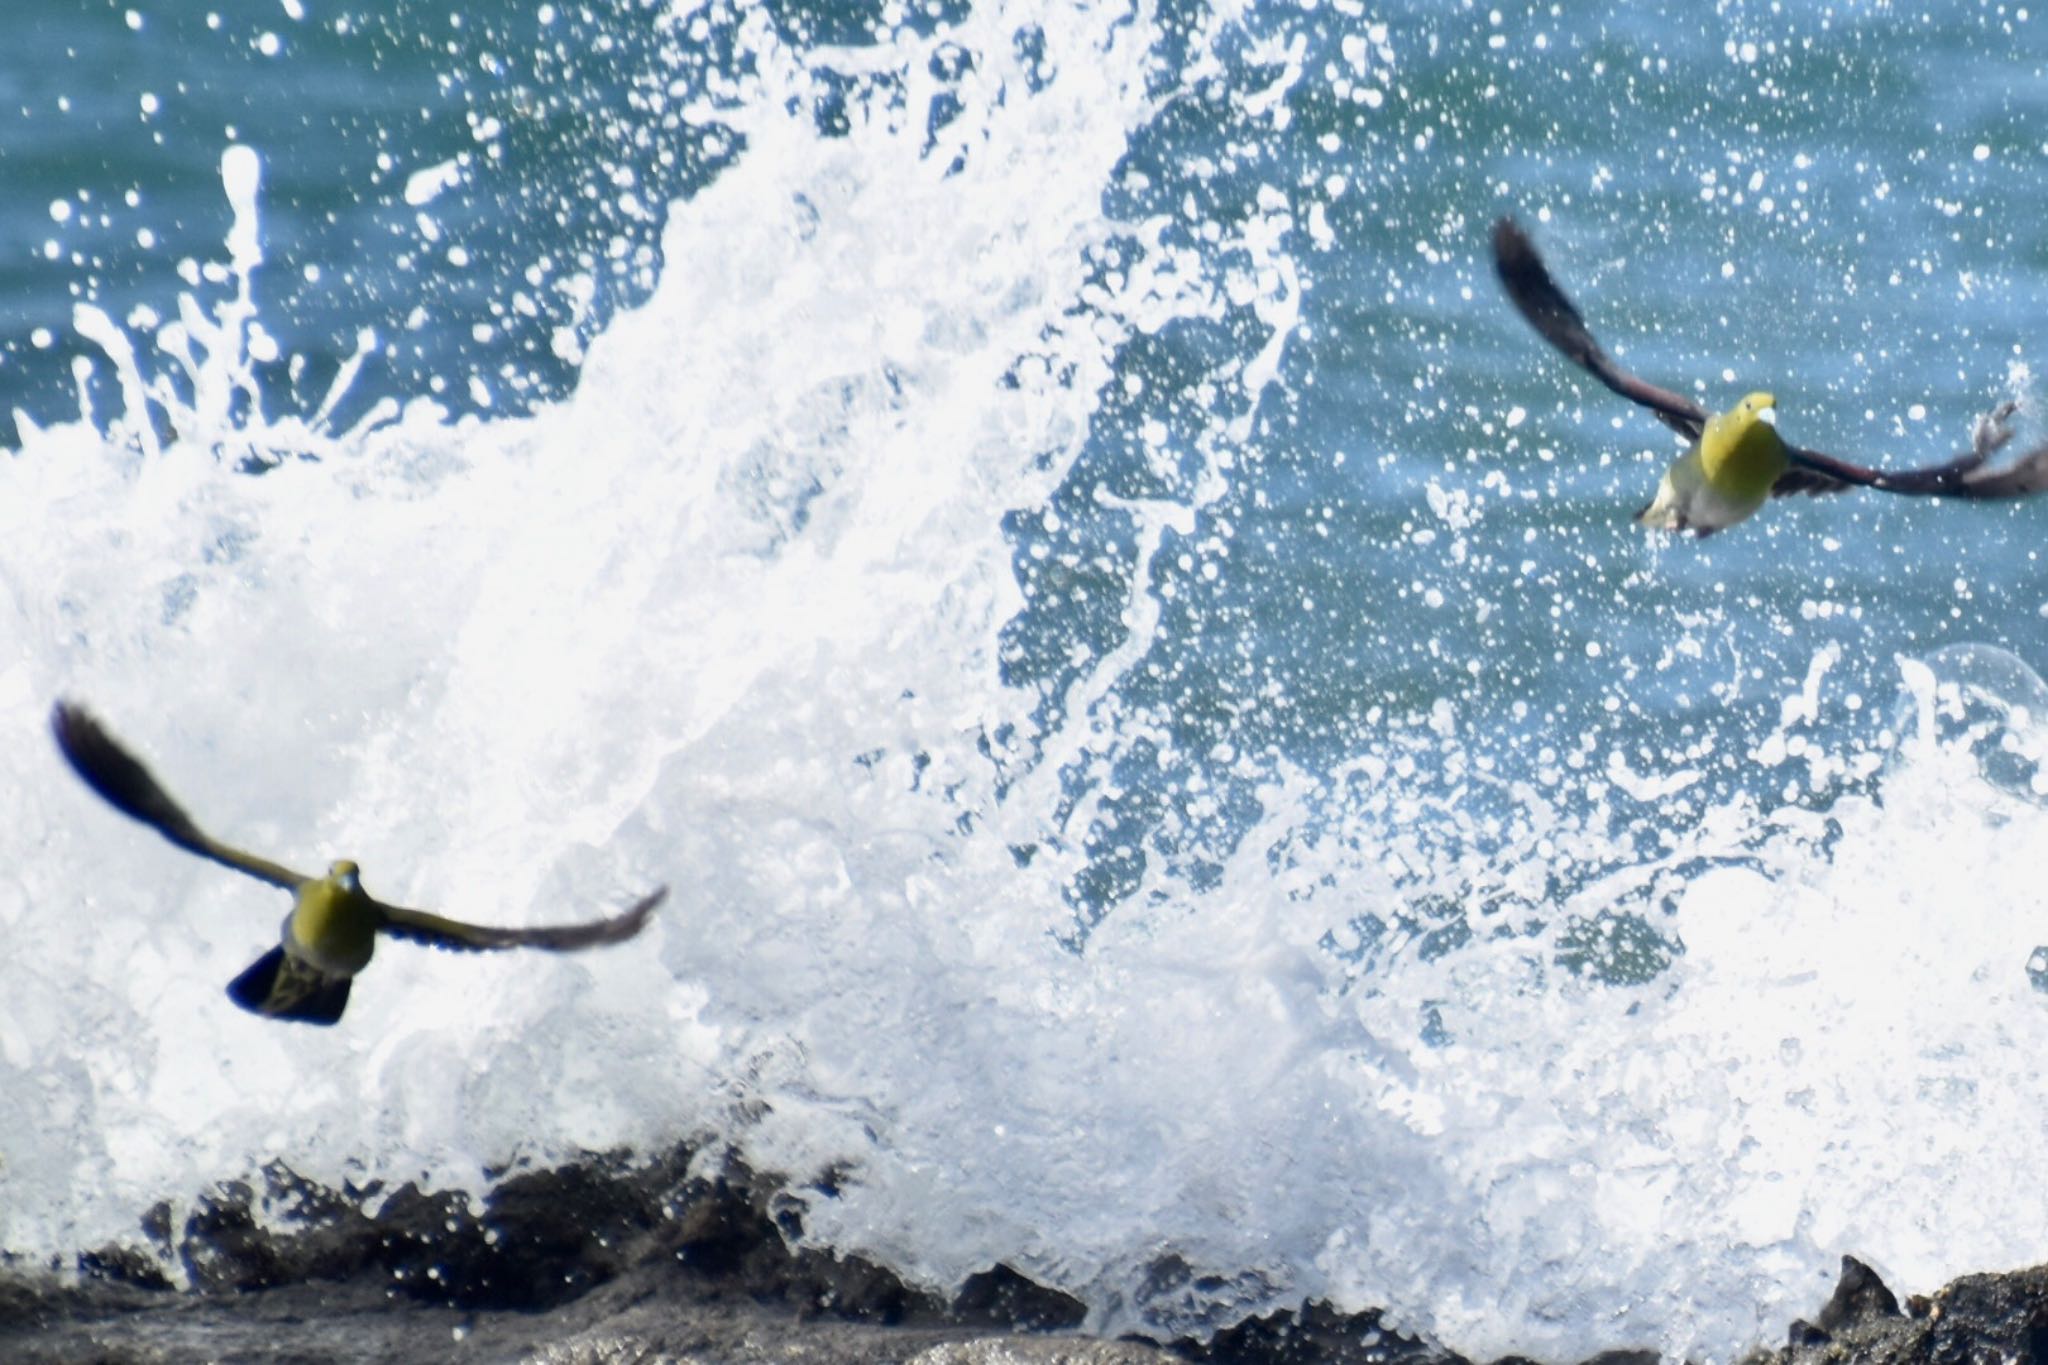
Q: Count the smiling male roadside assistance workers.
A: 0